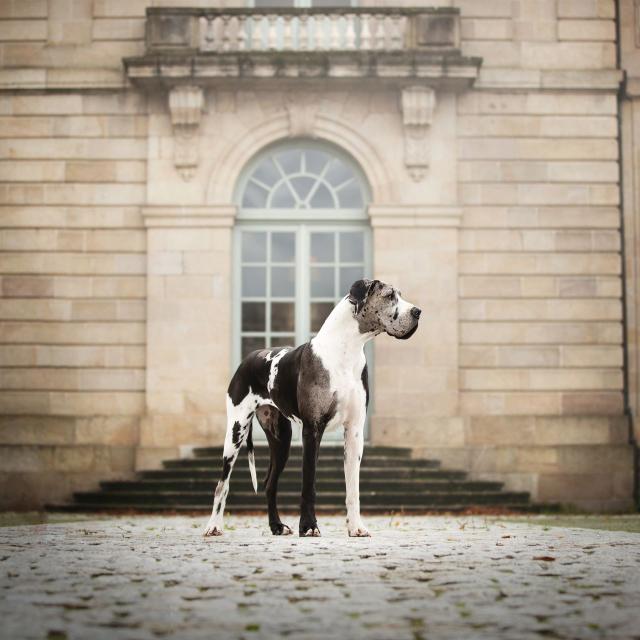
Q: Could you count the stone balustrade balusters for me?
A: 13